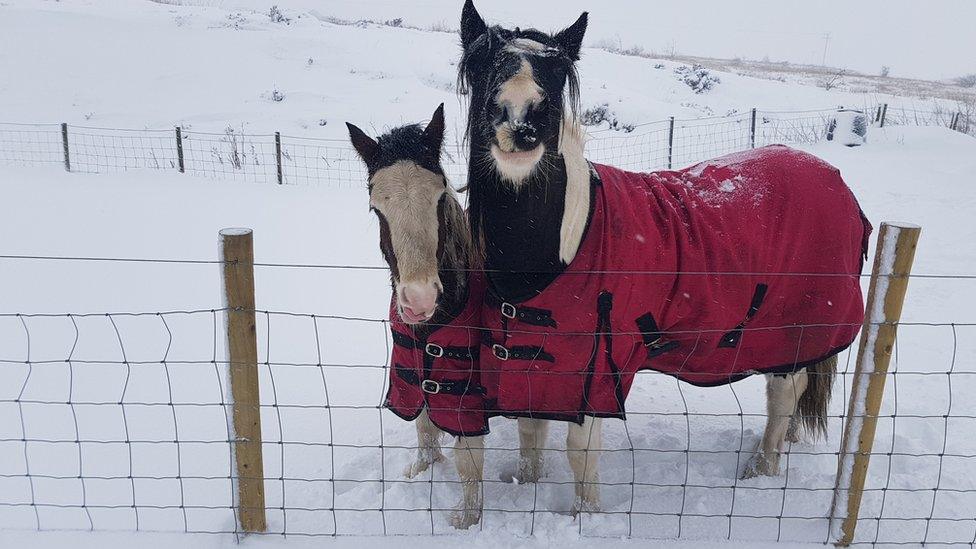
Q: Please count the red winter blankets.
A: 2